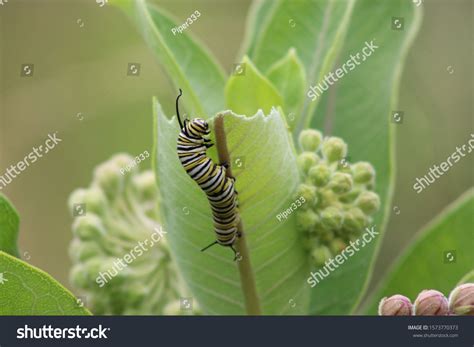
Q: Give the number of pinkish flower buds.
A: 3